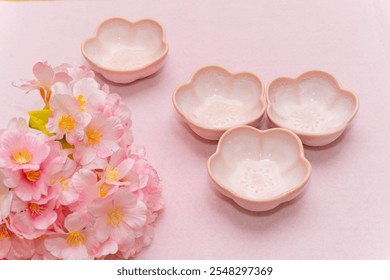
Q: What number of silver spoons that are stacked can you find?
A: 0